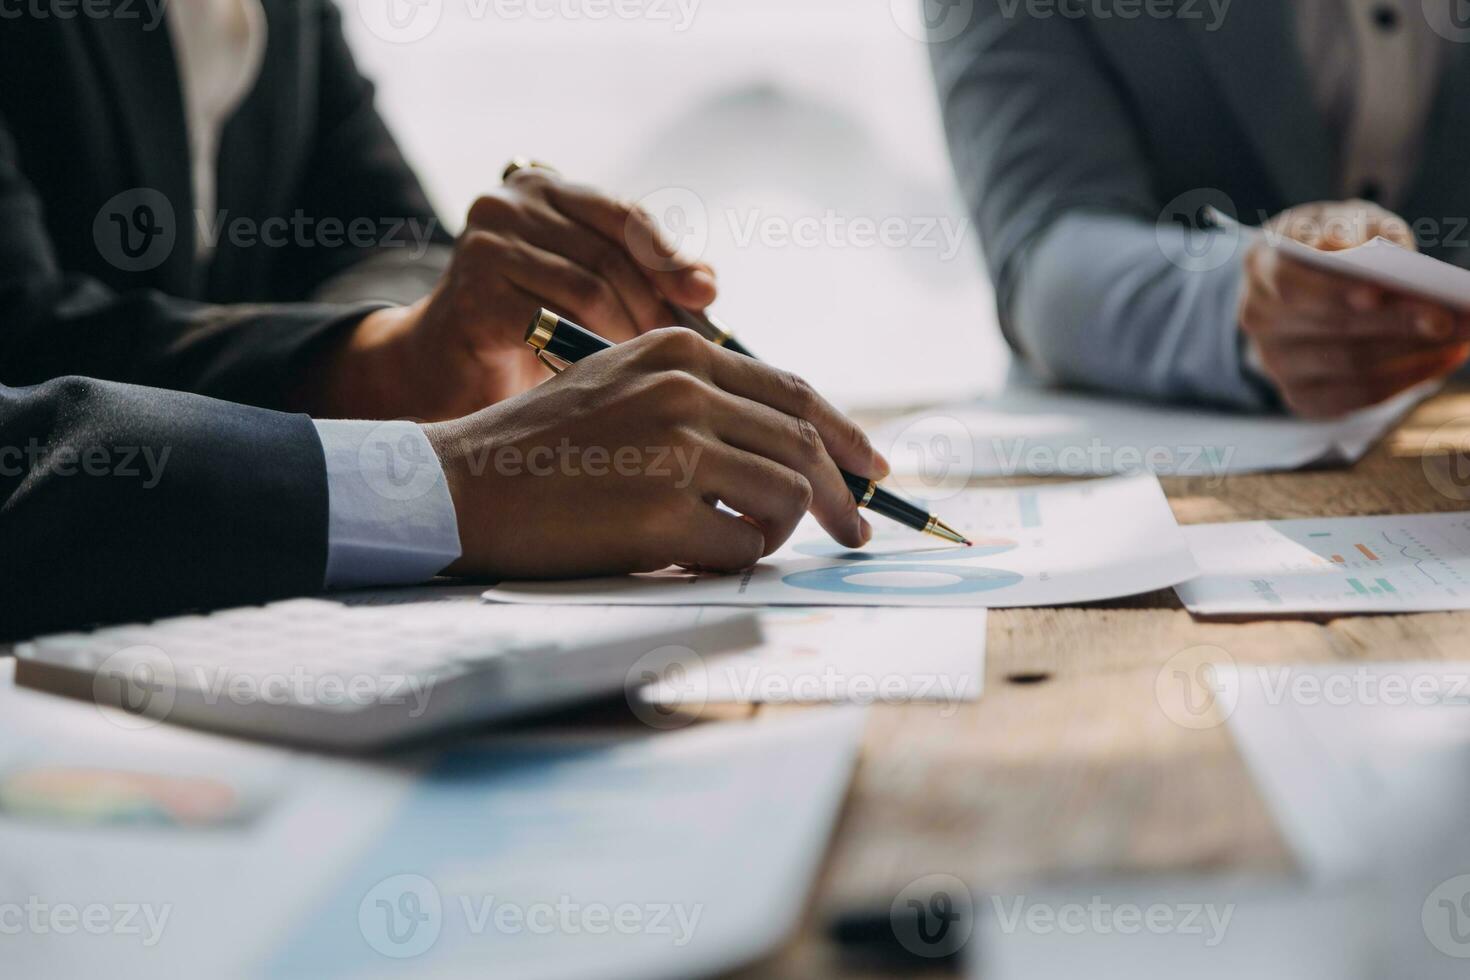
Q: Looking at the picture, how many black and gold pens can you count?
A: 2